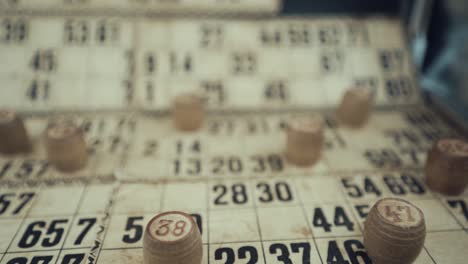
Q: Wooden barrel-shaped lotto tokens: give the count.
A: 8